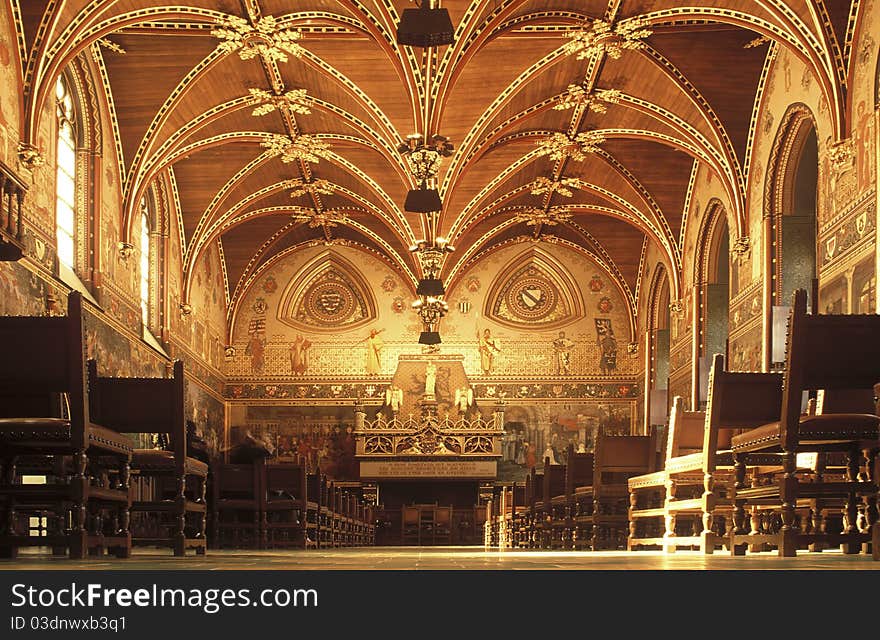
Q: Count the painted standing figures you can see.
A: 6